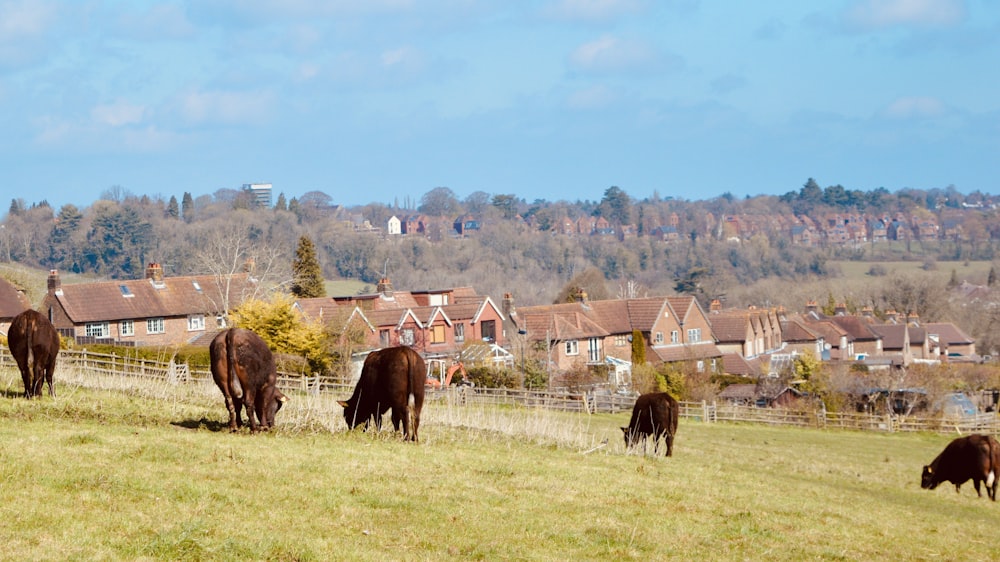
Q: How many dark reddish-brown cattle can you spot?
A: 5